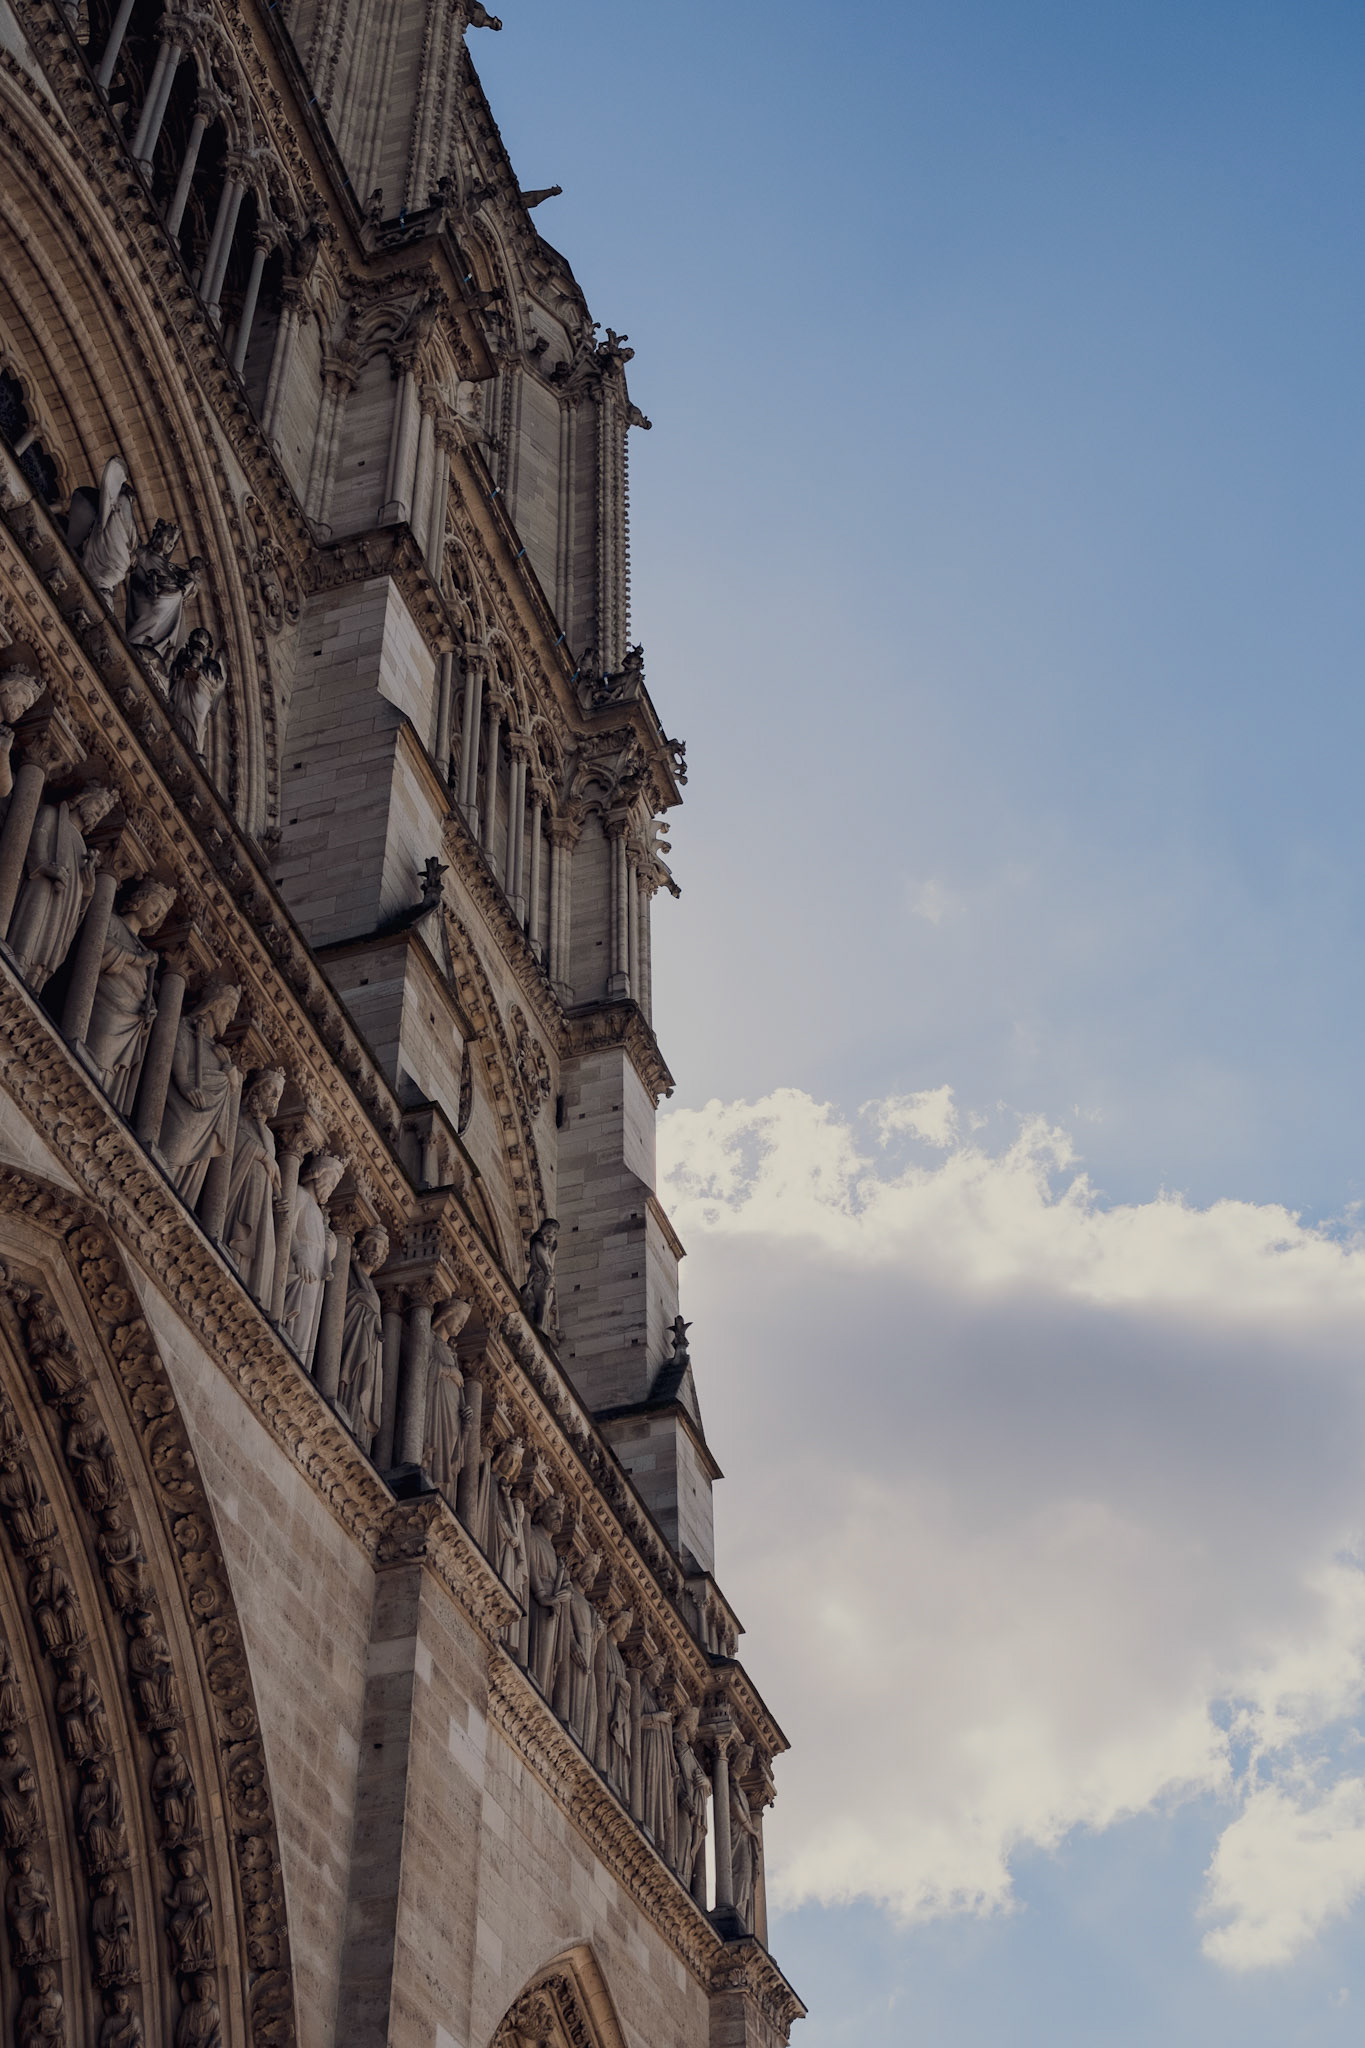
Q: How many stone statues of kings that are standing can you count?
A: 15